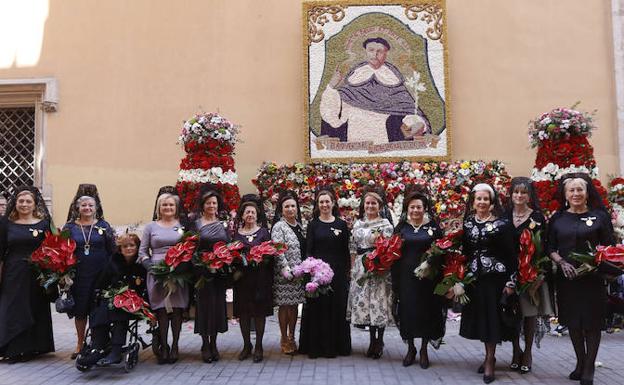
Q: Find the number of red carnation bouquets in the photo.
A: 10